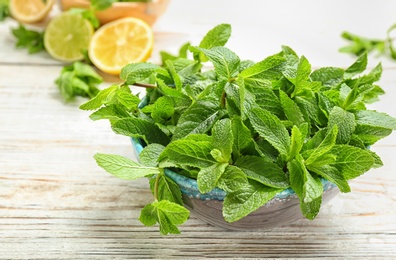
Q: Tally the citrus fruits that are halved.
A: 3